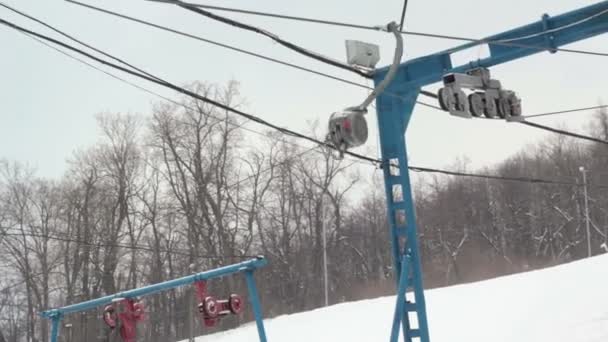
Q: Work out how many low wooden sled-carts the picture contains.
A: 0